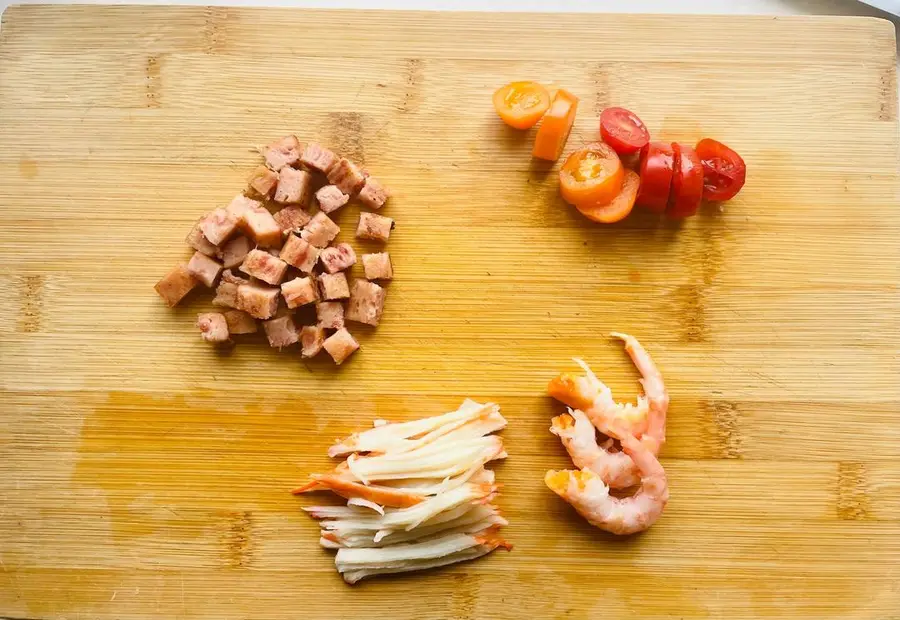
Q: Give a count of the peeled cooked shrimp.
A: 3